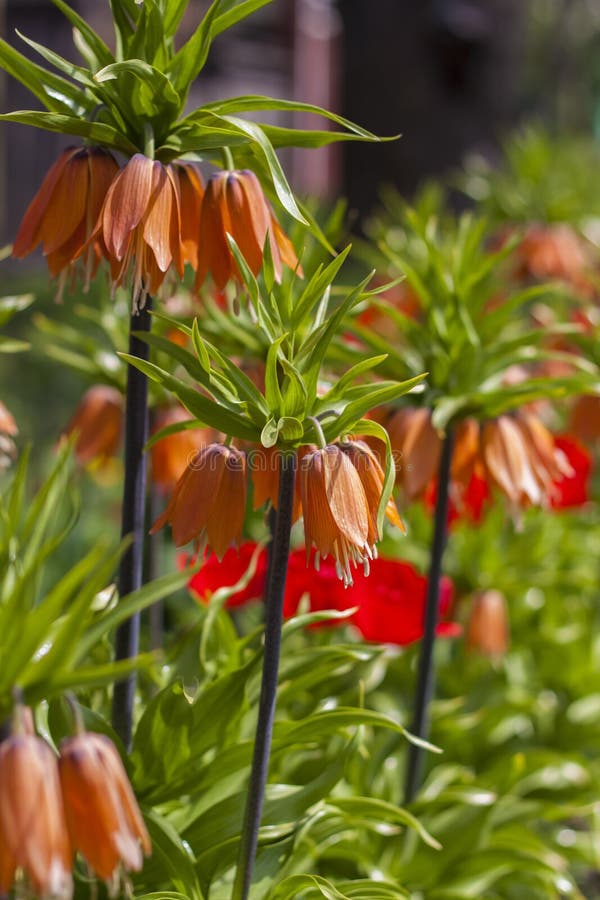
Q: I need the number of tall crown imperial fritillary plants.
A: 3